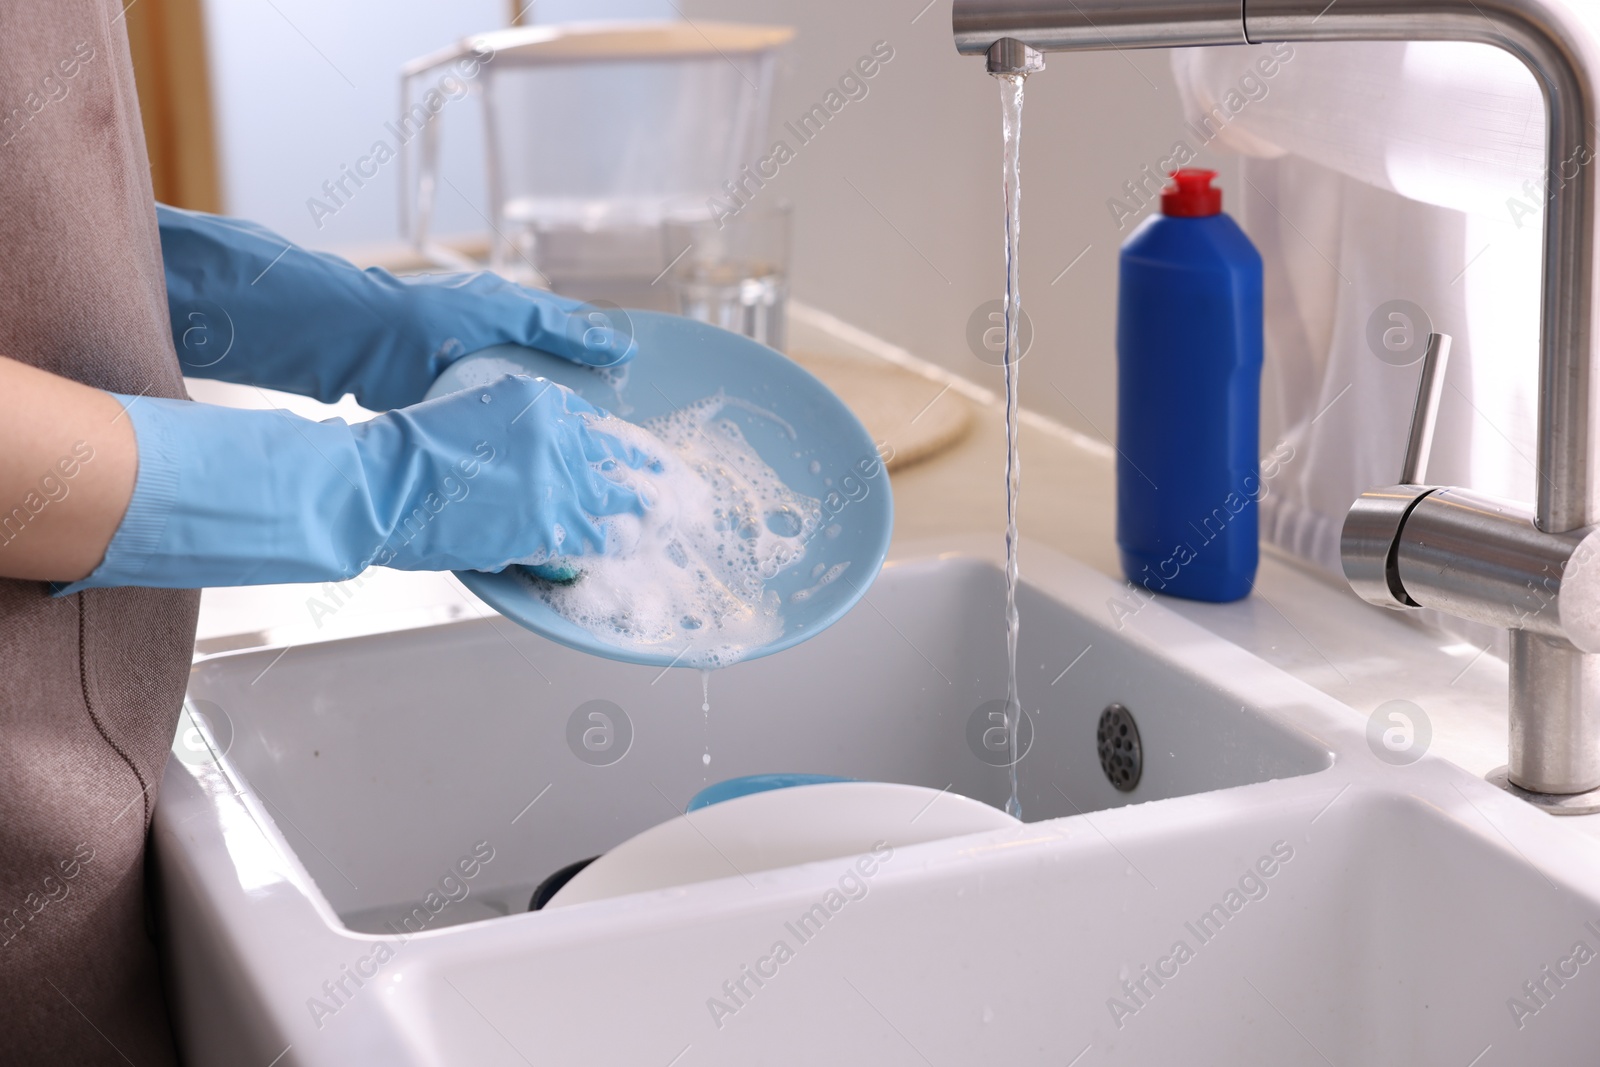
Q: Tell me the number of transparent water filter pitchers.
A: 1